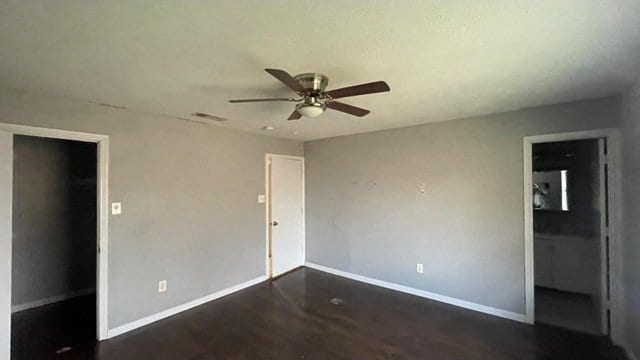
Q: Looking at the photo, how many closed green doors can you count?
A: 0